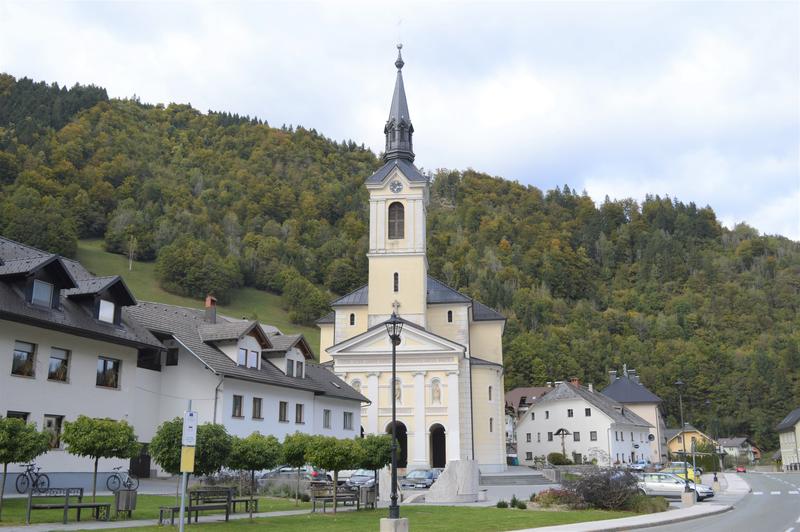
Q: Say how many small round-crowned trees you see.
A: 7